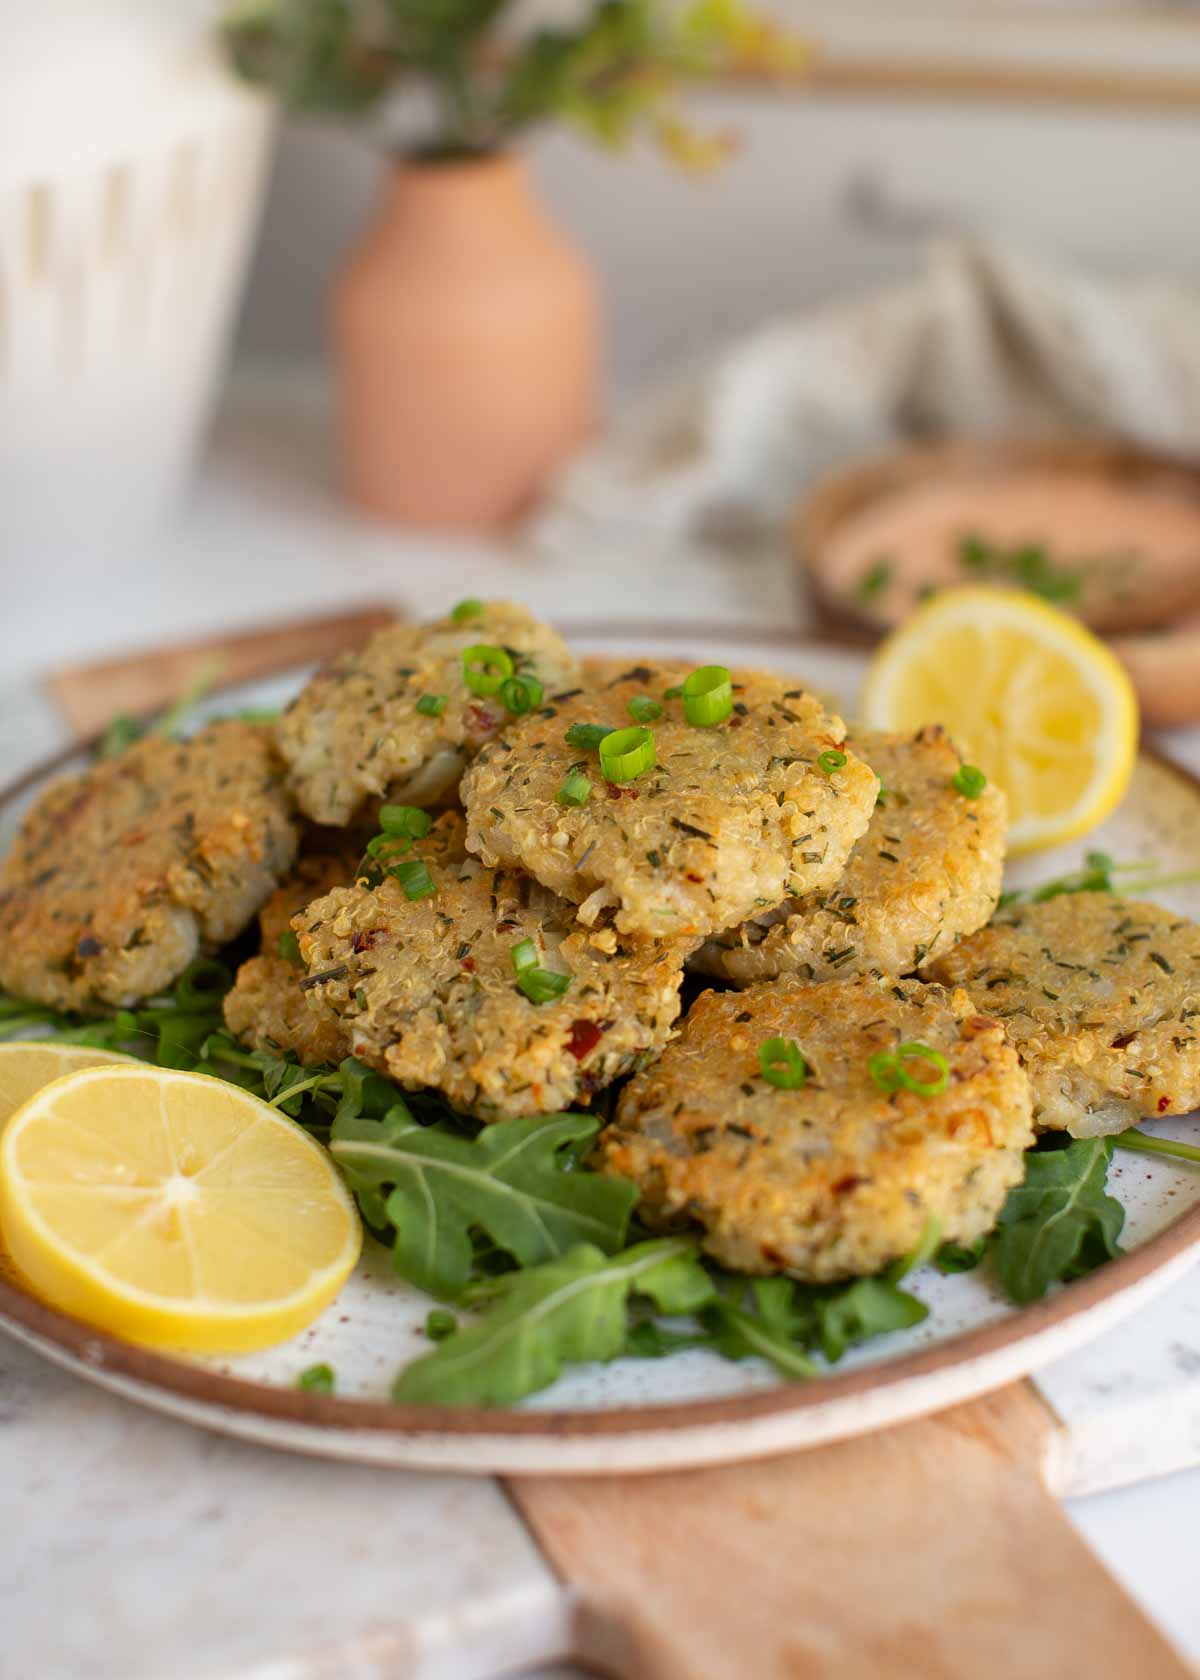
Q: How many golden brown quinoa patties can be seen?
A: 8